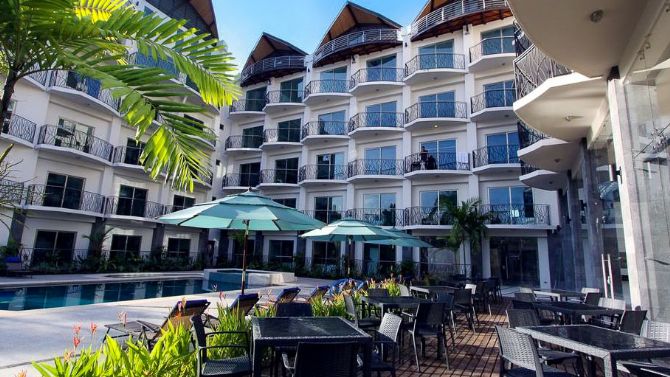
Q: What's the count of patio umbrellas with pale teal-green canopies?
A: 3